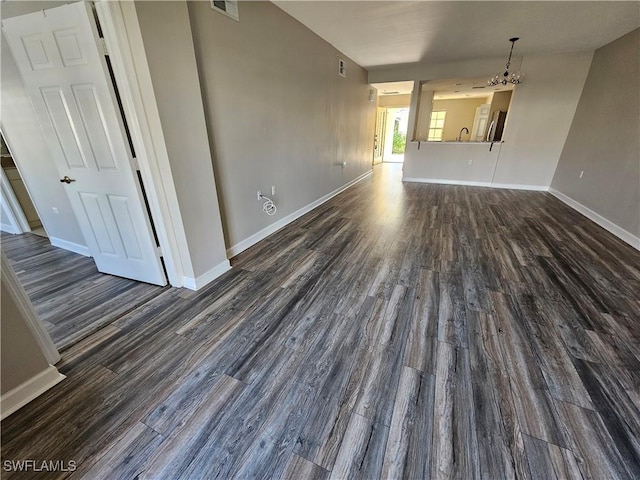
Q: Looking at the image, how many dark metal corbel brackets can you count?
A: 2